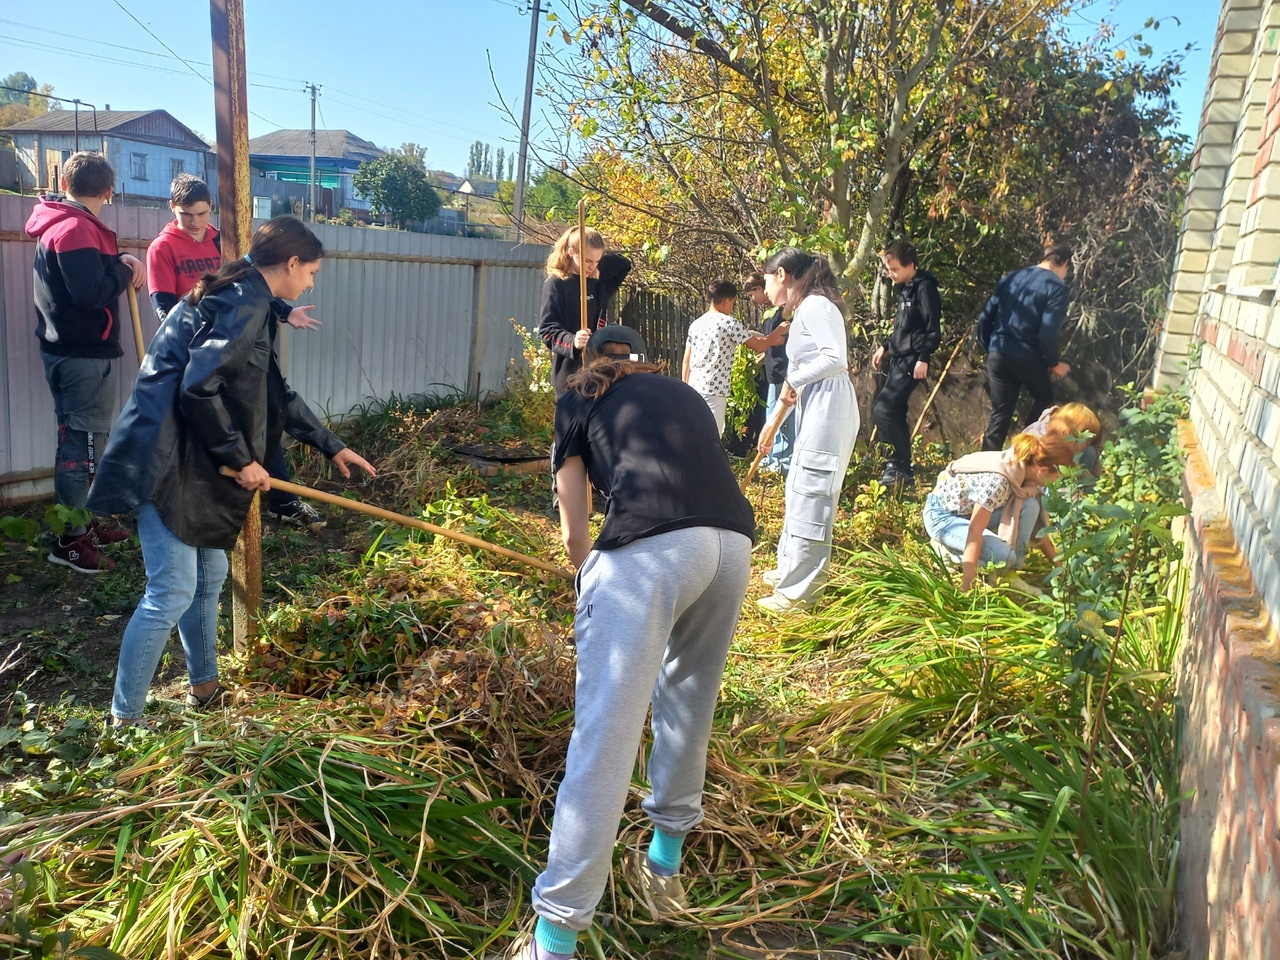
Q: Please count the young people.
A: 12